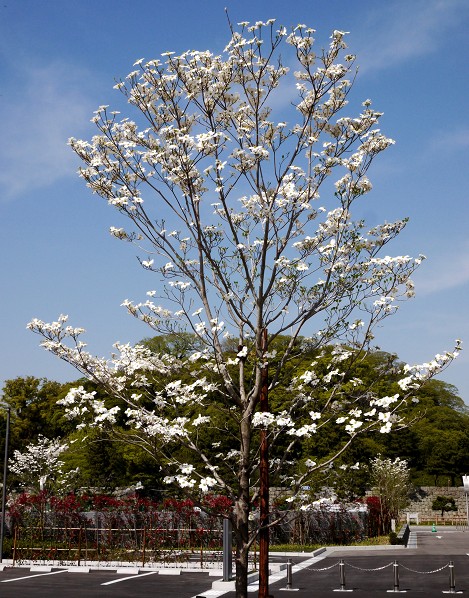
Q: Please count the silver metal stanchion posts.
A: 4